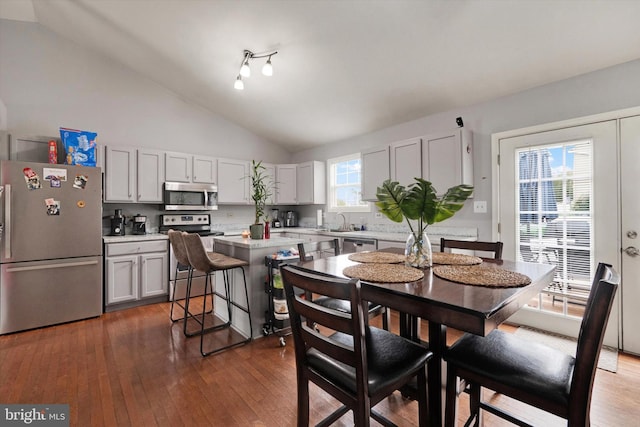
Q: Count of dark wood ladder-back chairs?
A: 4